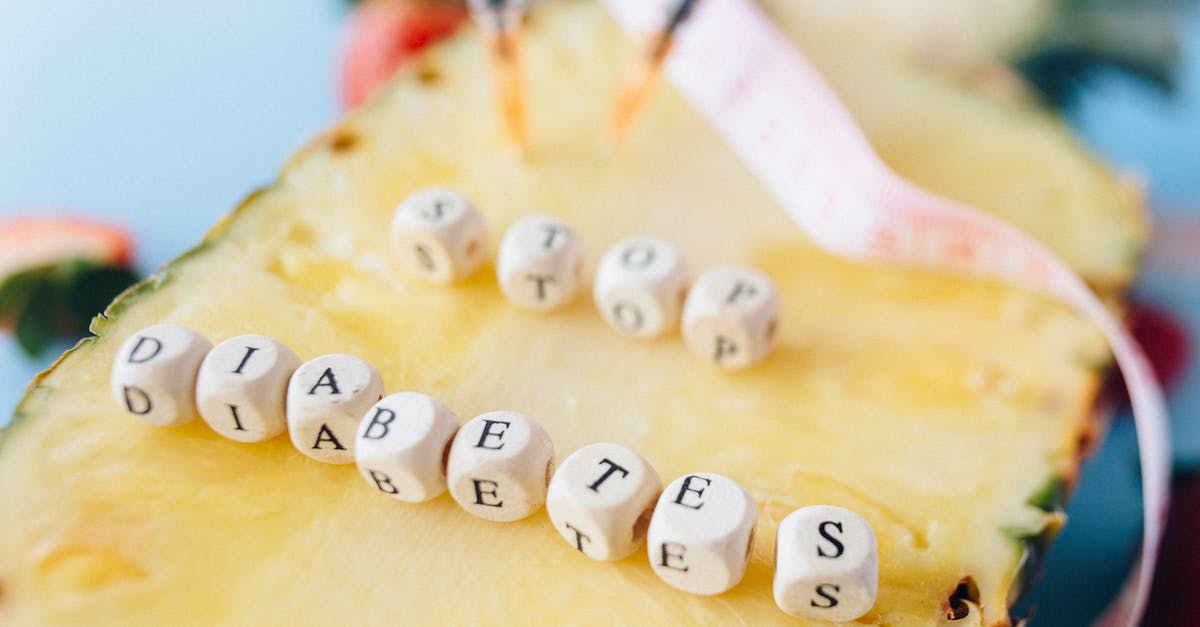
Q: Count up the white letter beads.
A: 12